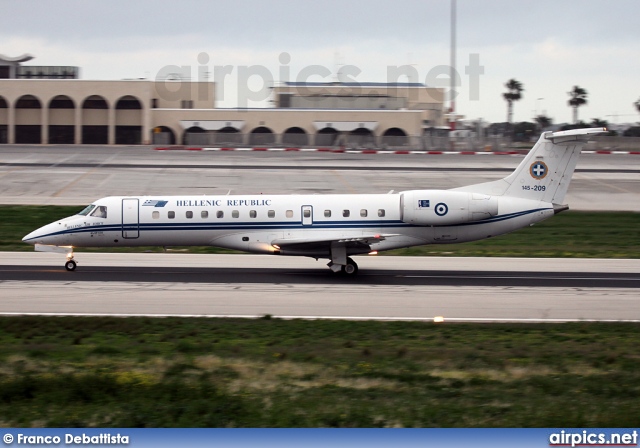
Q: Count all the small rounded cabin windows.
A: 14